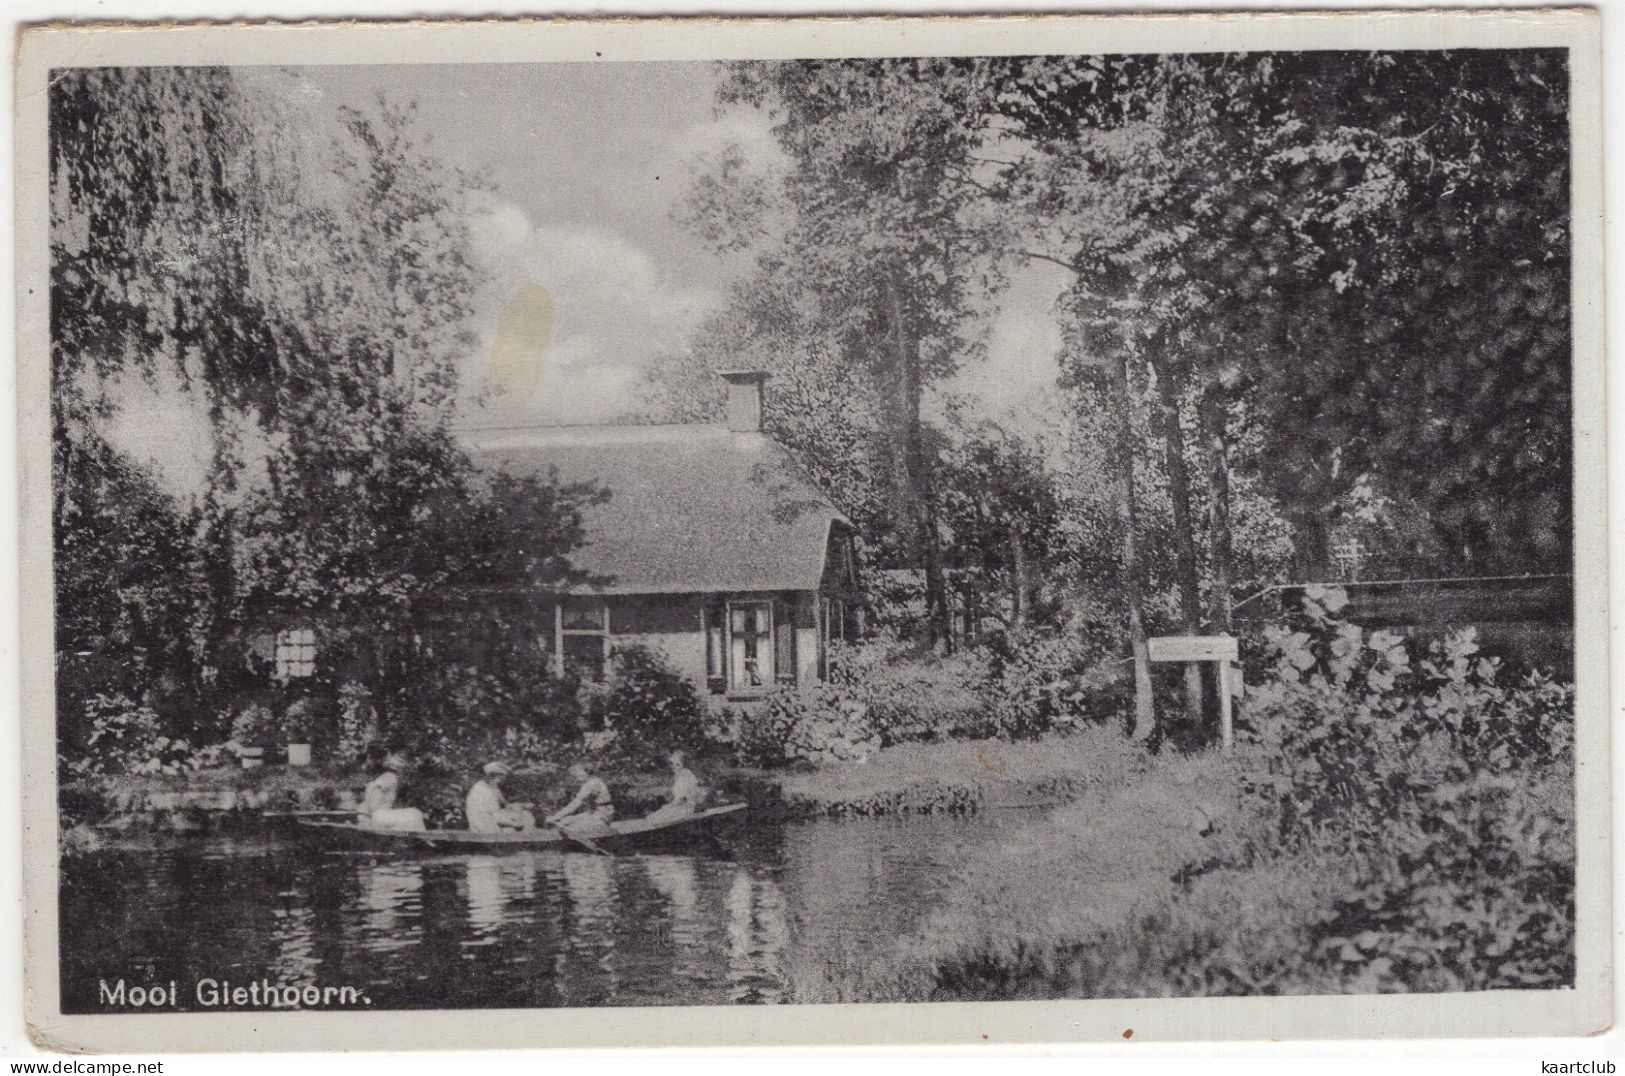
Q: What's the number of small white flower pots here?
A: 2